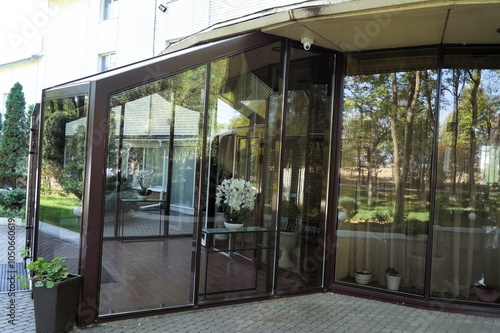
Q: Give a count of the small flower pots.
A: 3